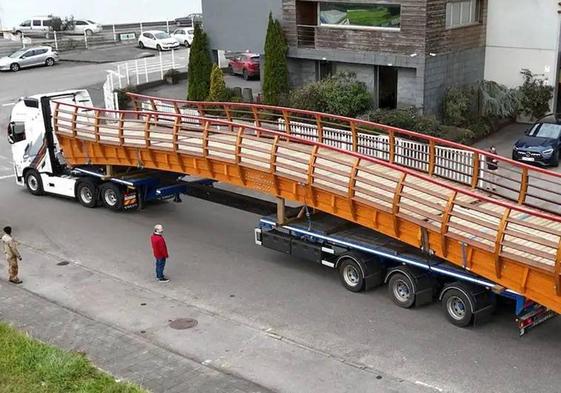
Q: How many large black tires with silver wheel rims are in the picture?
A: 6